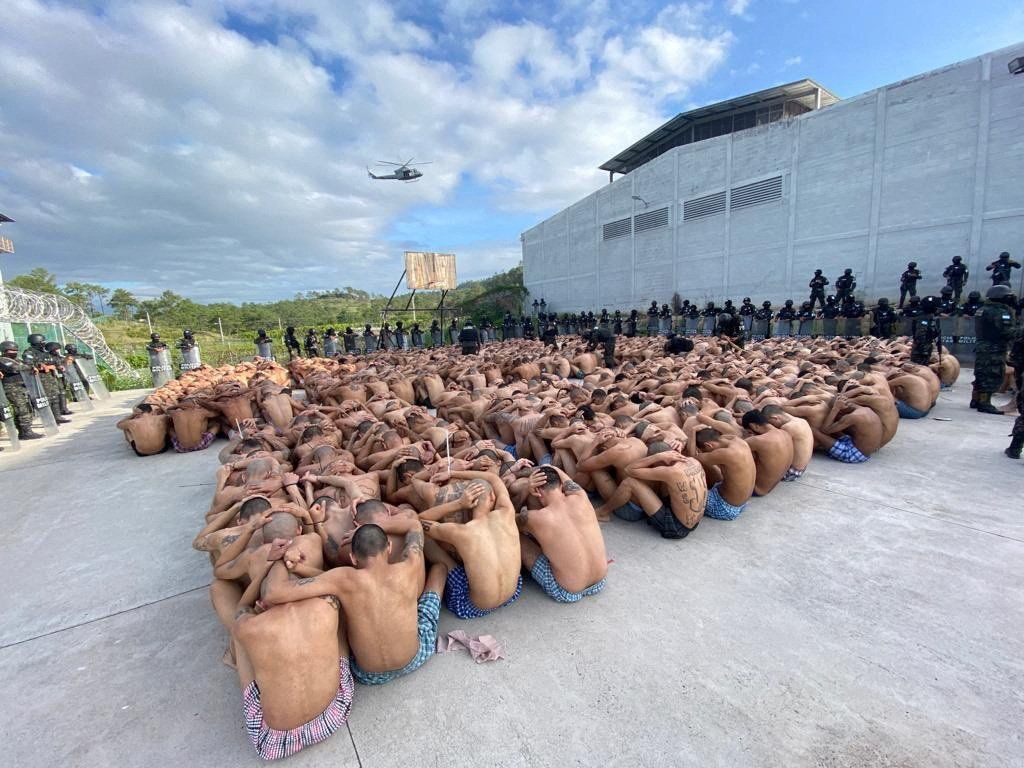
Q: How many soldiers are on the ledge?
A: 5